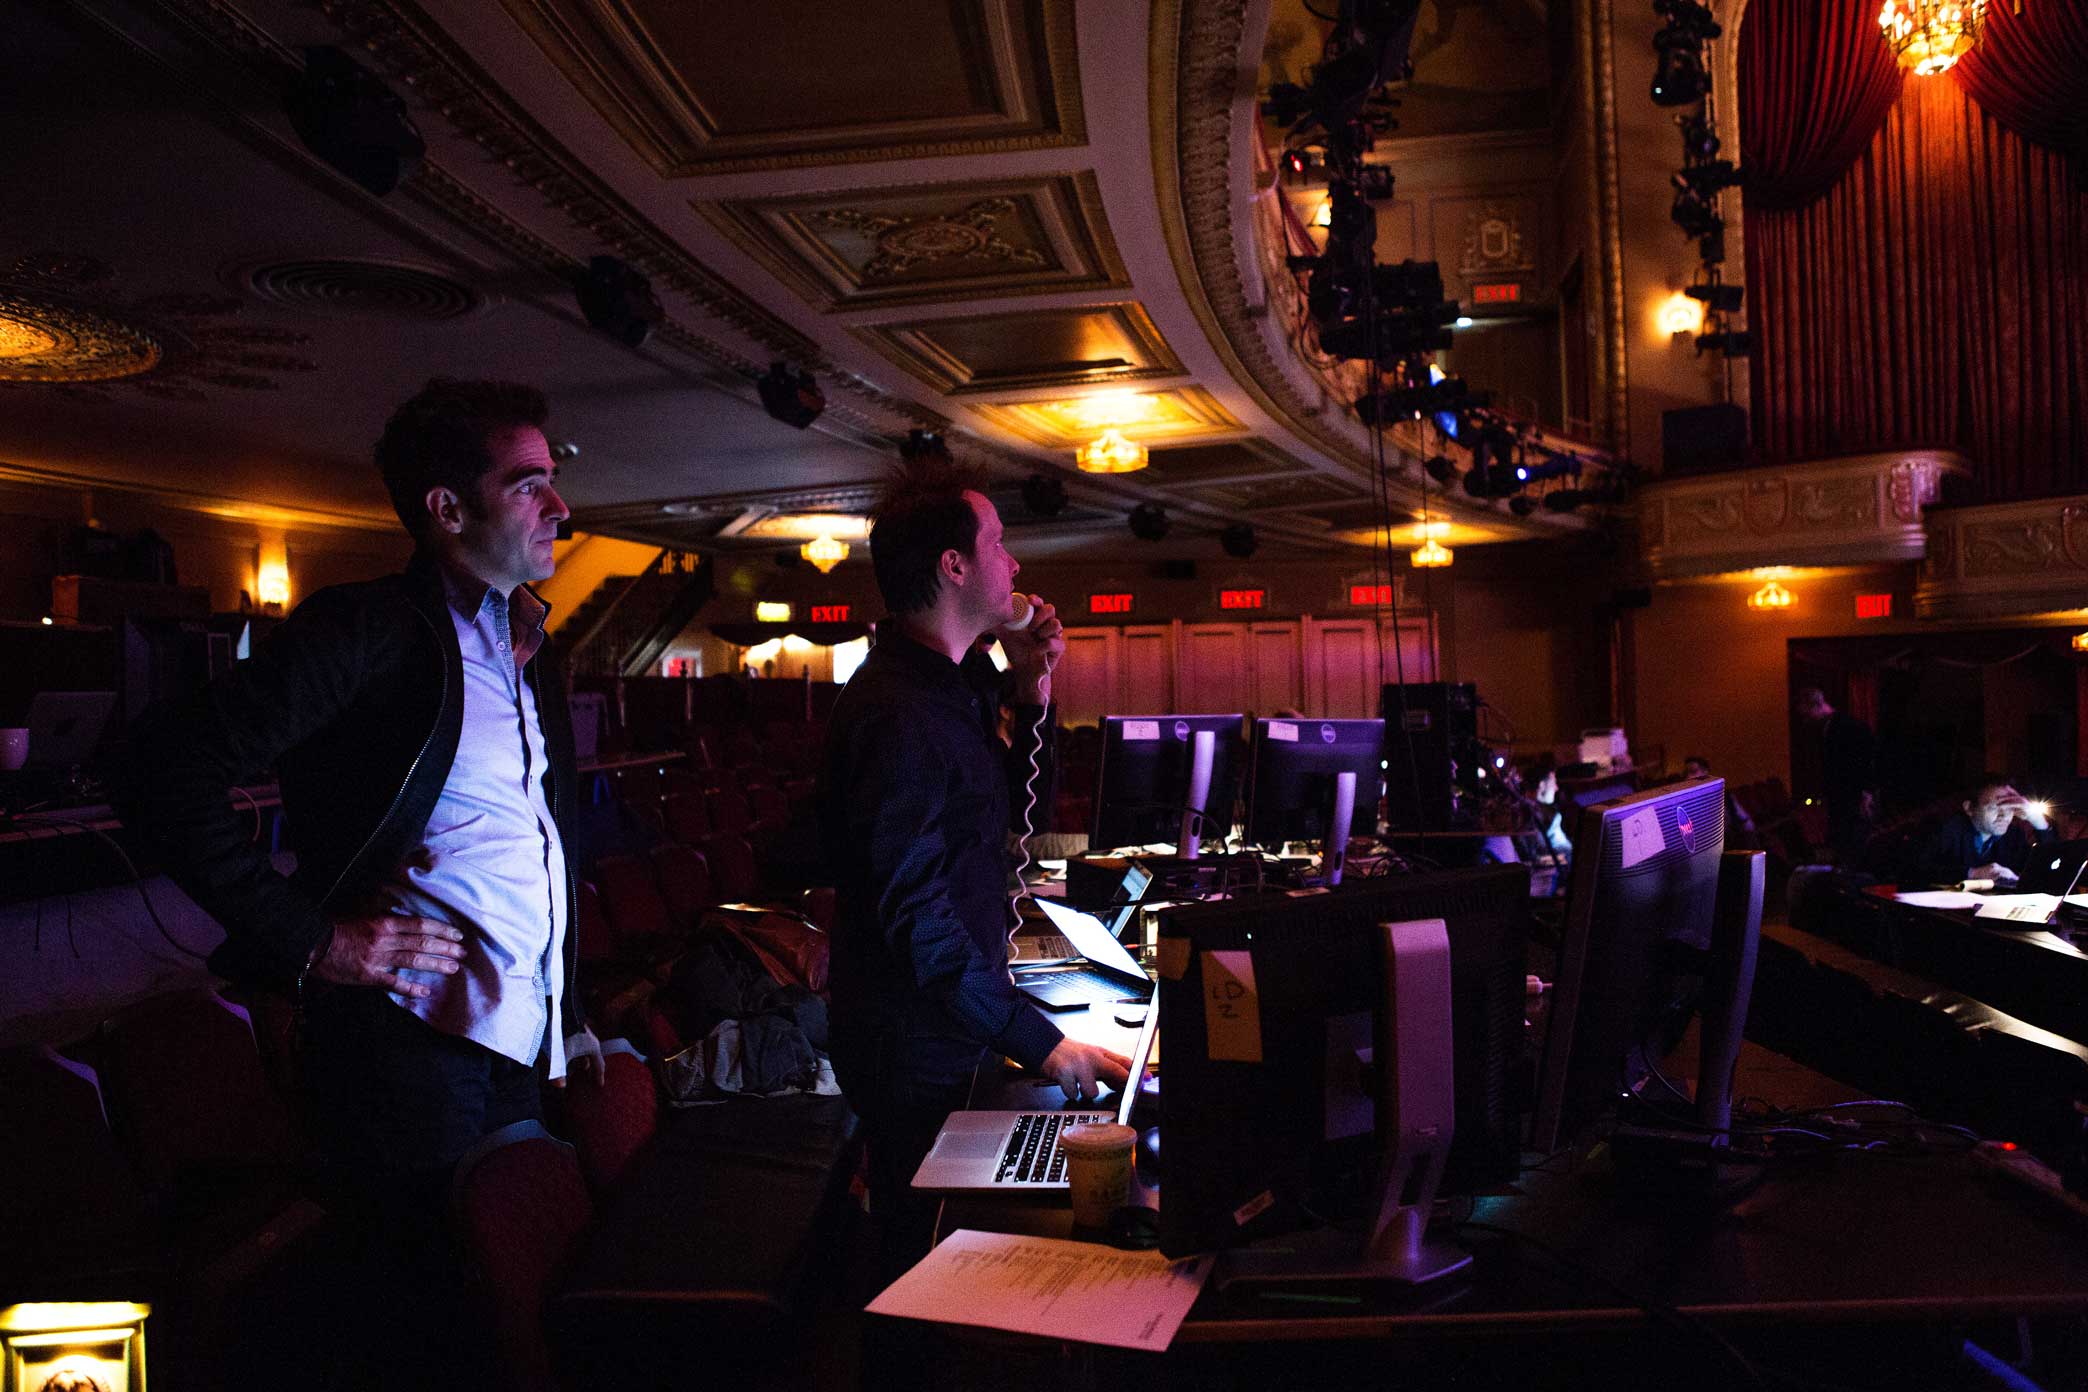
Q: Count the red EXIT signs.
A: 6